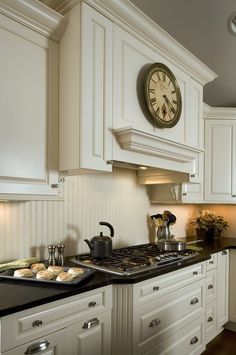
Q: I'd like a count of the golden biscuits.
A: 6